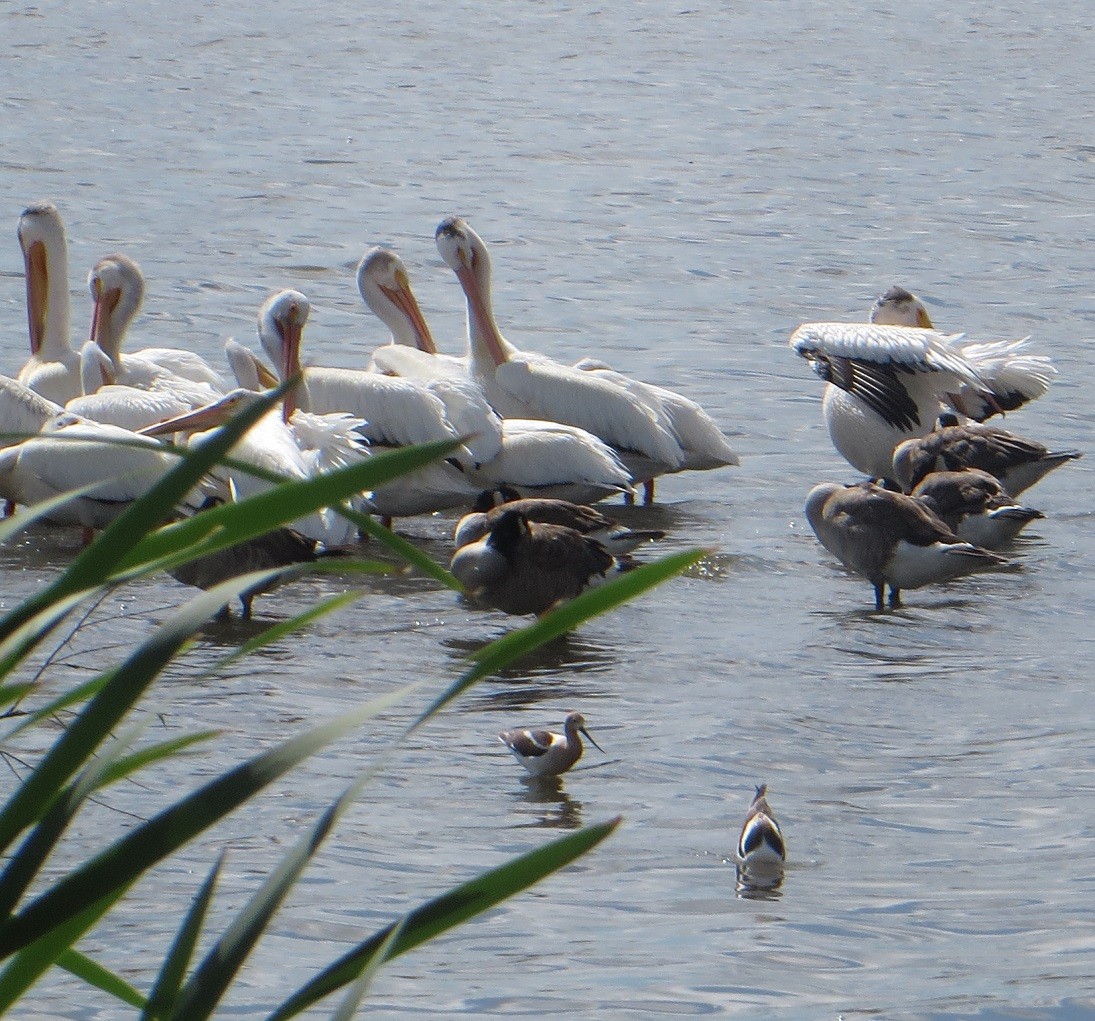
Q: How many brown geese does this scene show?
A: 6